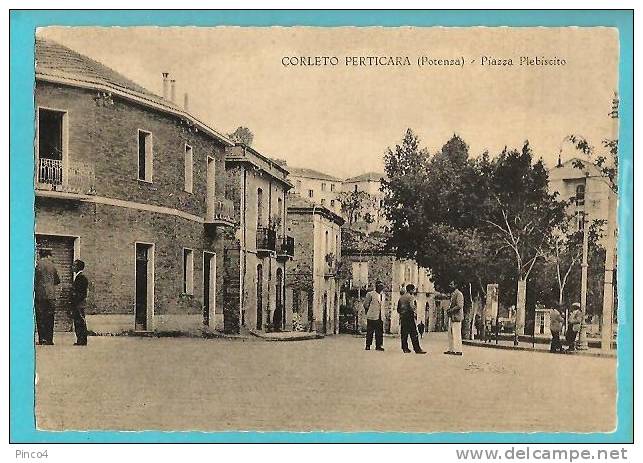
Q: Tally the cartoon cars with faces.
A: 0